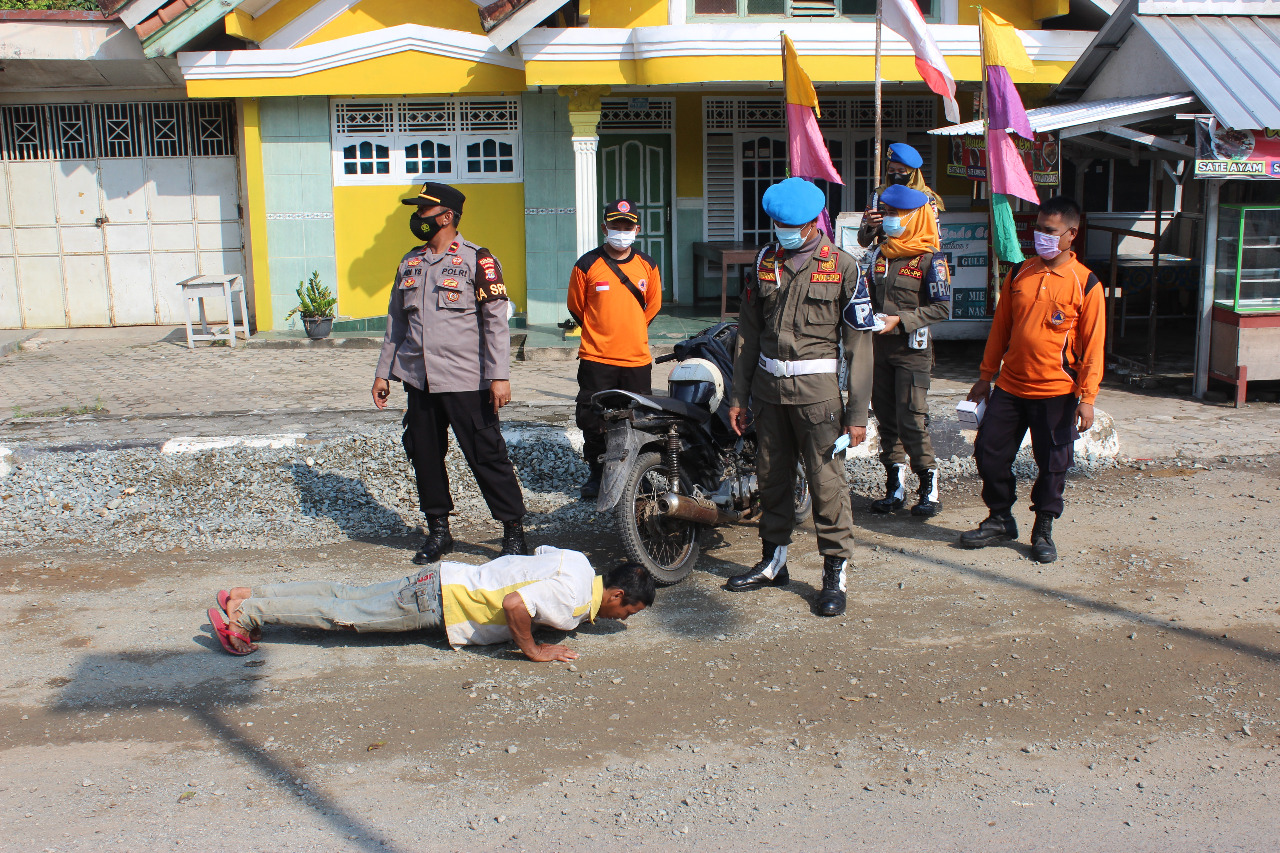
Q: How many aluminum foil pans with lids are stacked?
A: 0